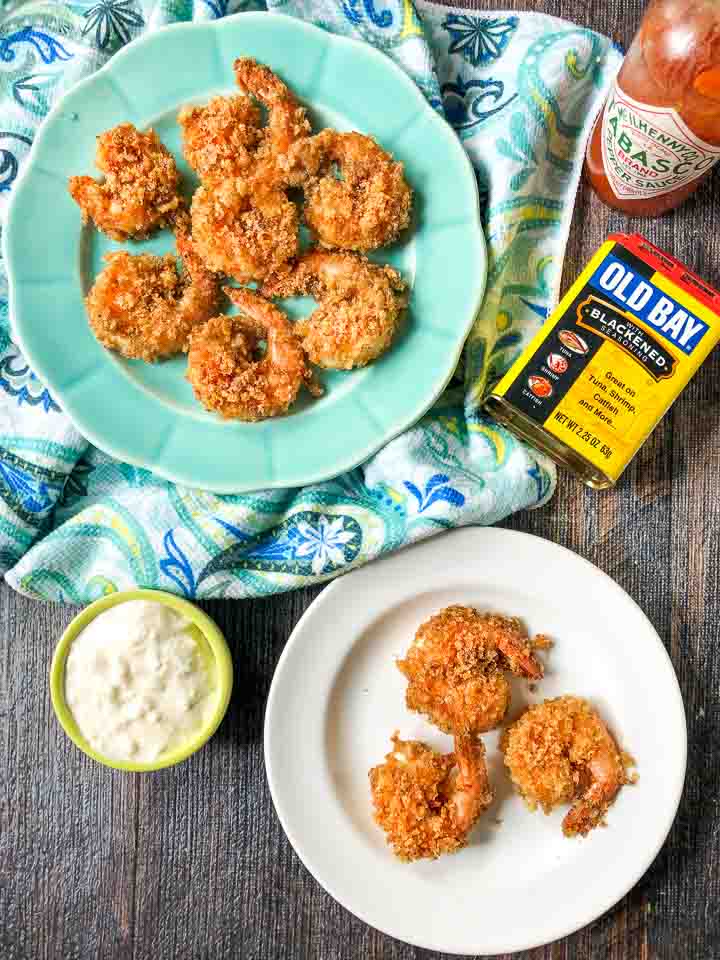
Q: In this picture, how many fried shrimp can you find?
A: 10